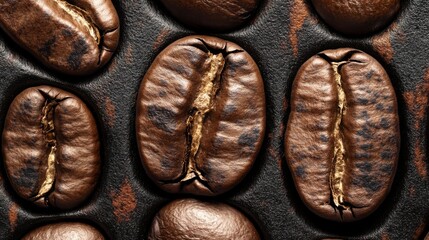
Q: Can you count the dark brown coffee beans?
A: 8